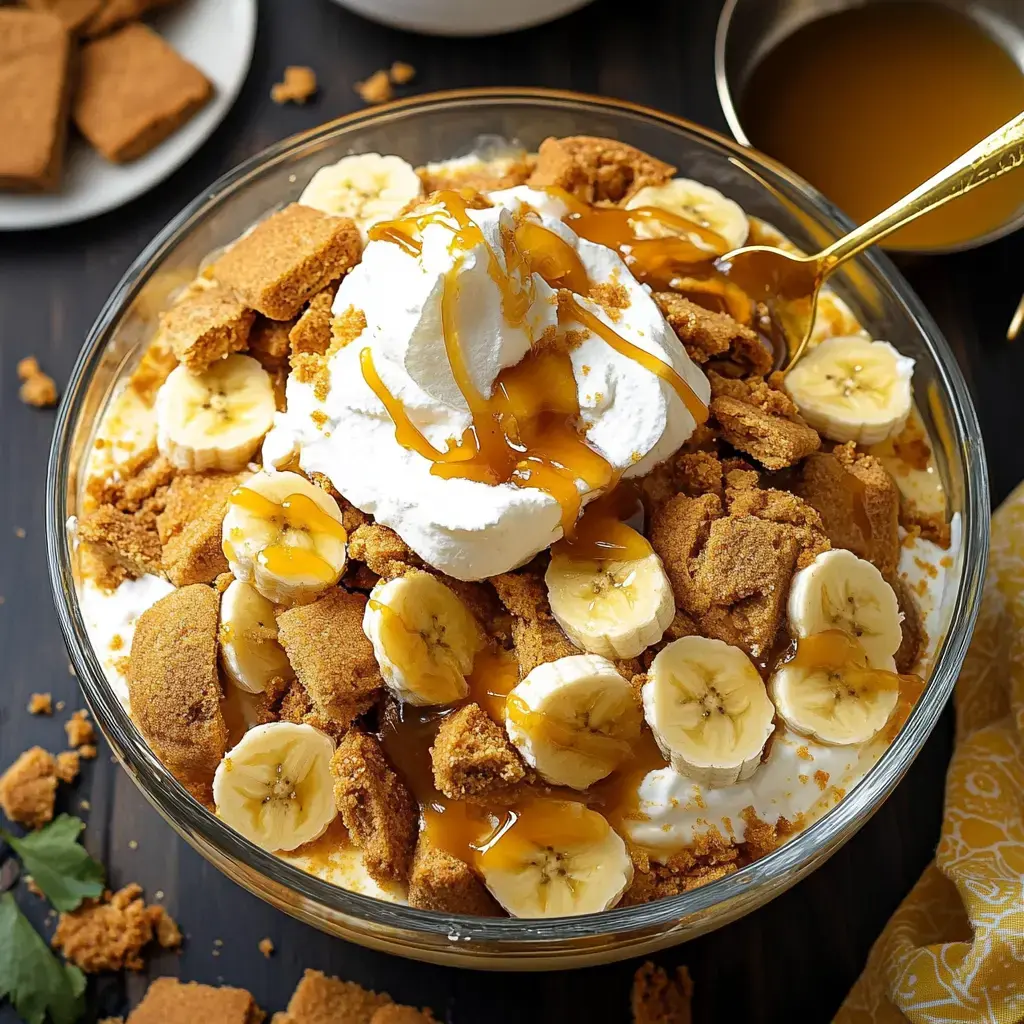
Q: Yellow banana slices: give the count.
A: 14